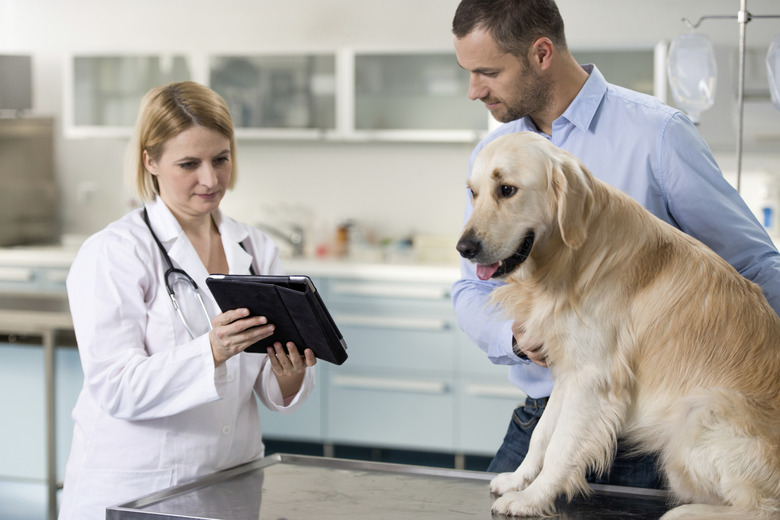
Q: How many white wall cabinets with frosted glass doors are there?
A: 4